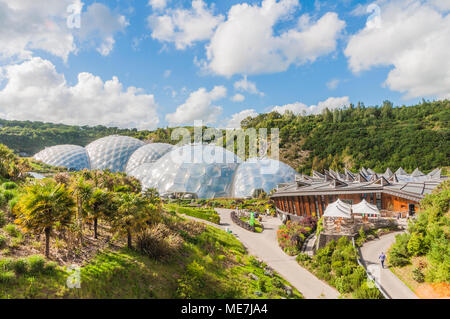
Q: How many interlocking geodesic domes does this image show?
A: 5